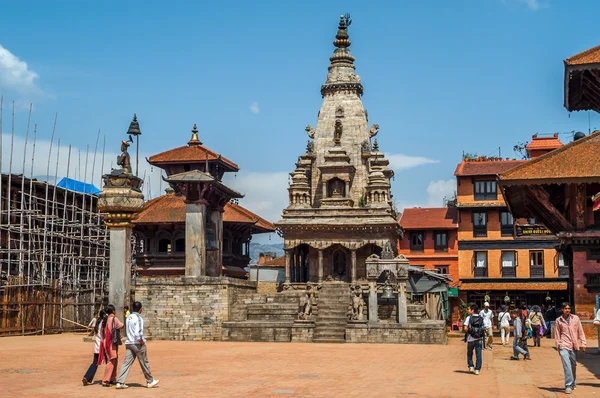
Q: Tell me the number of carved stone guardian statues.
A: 2